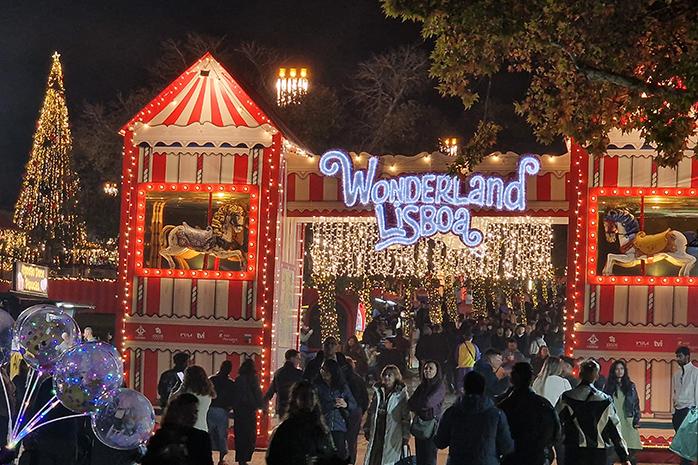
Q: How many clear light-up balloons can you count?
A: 4